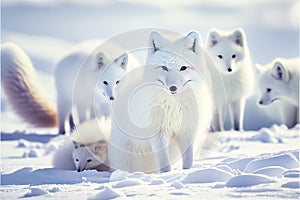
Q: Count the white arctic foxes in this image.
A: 5